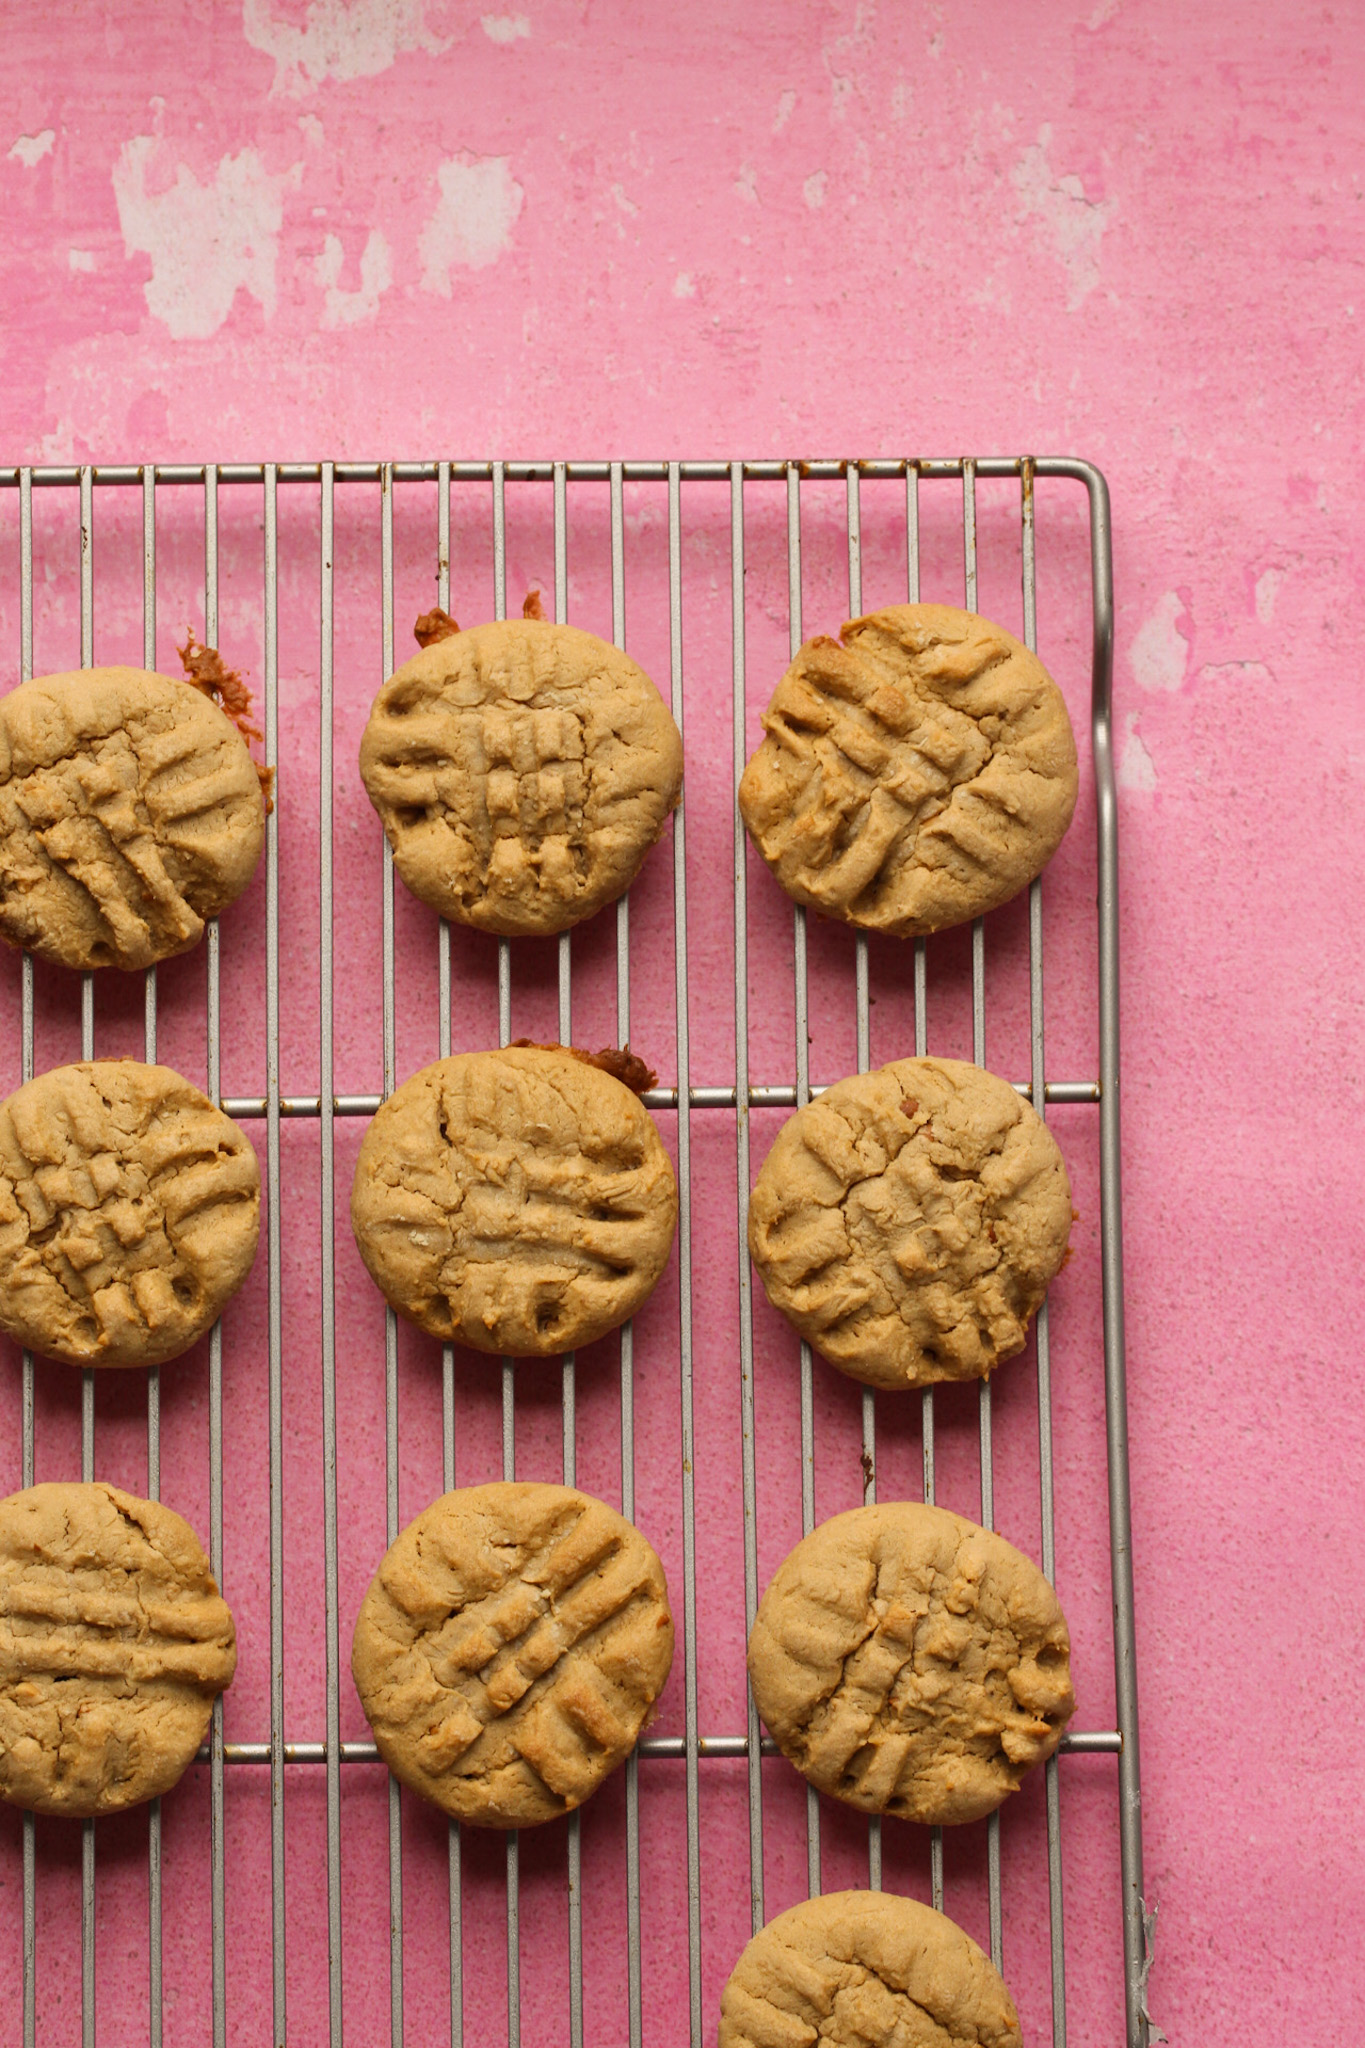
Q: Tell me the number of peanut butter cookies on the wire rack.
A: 10